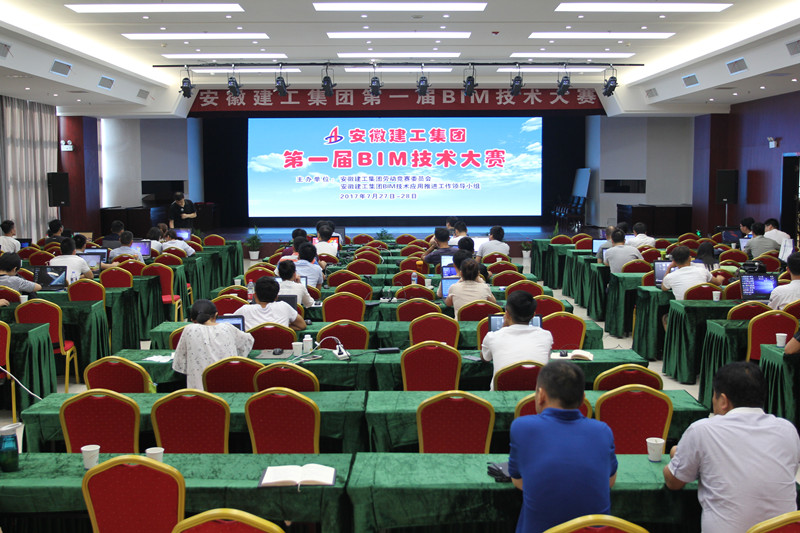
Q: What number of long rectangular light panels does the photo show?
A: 12